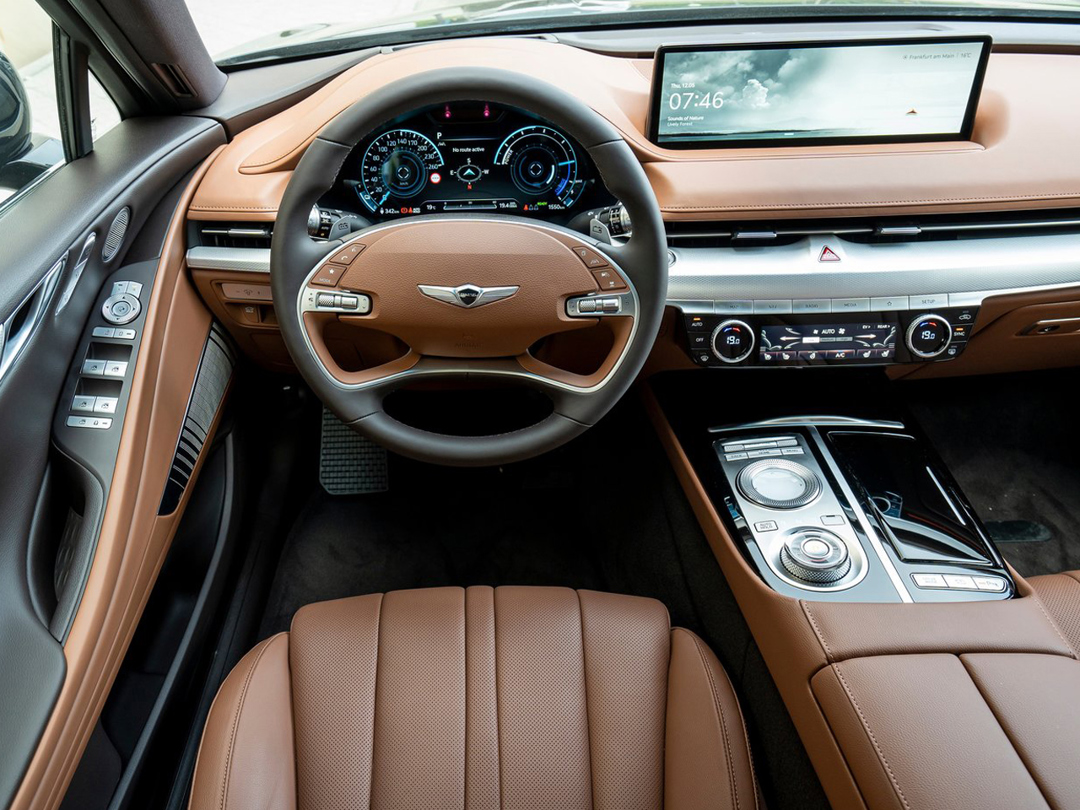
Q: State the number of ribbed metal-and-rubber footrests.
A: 1